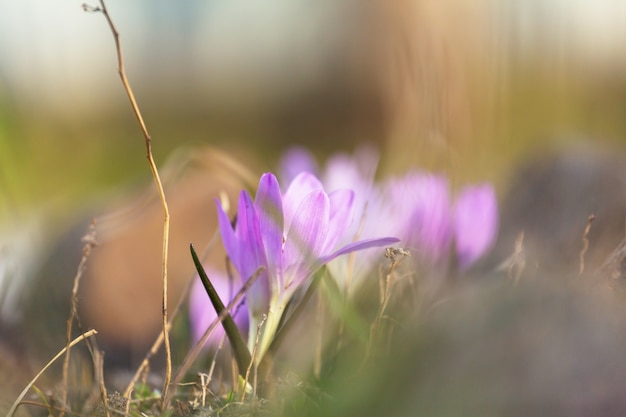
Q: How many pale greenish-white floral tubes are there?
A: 2